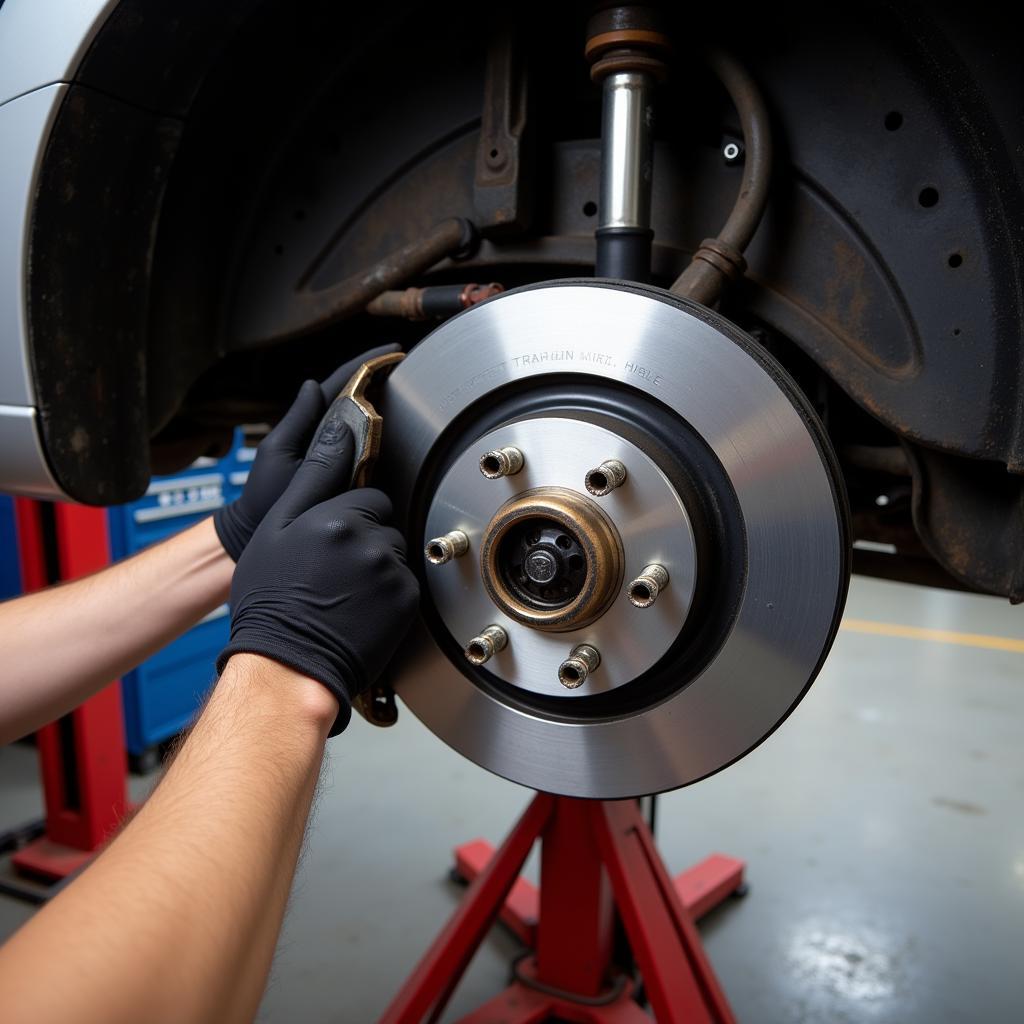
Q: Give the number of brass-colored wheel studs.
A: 6